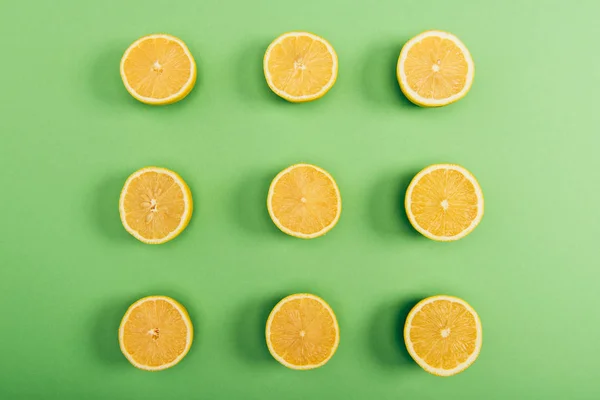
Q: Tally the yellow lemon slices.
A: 9